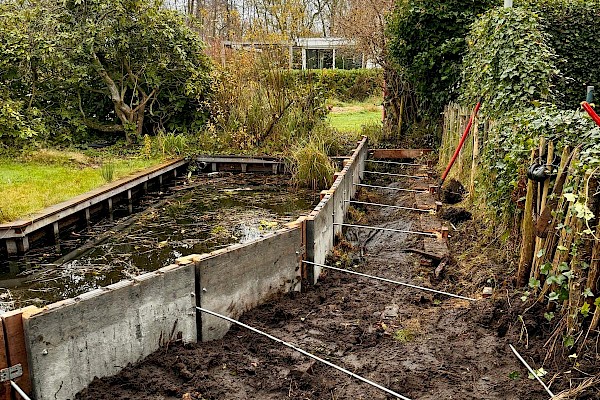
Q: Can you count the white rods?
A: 9